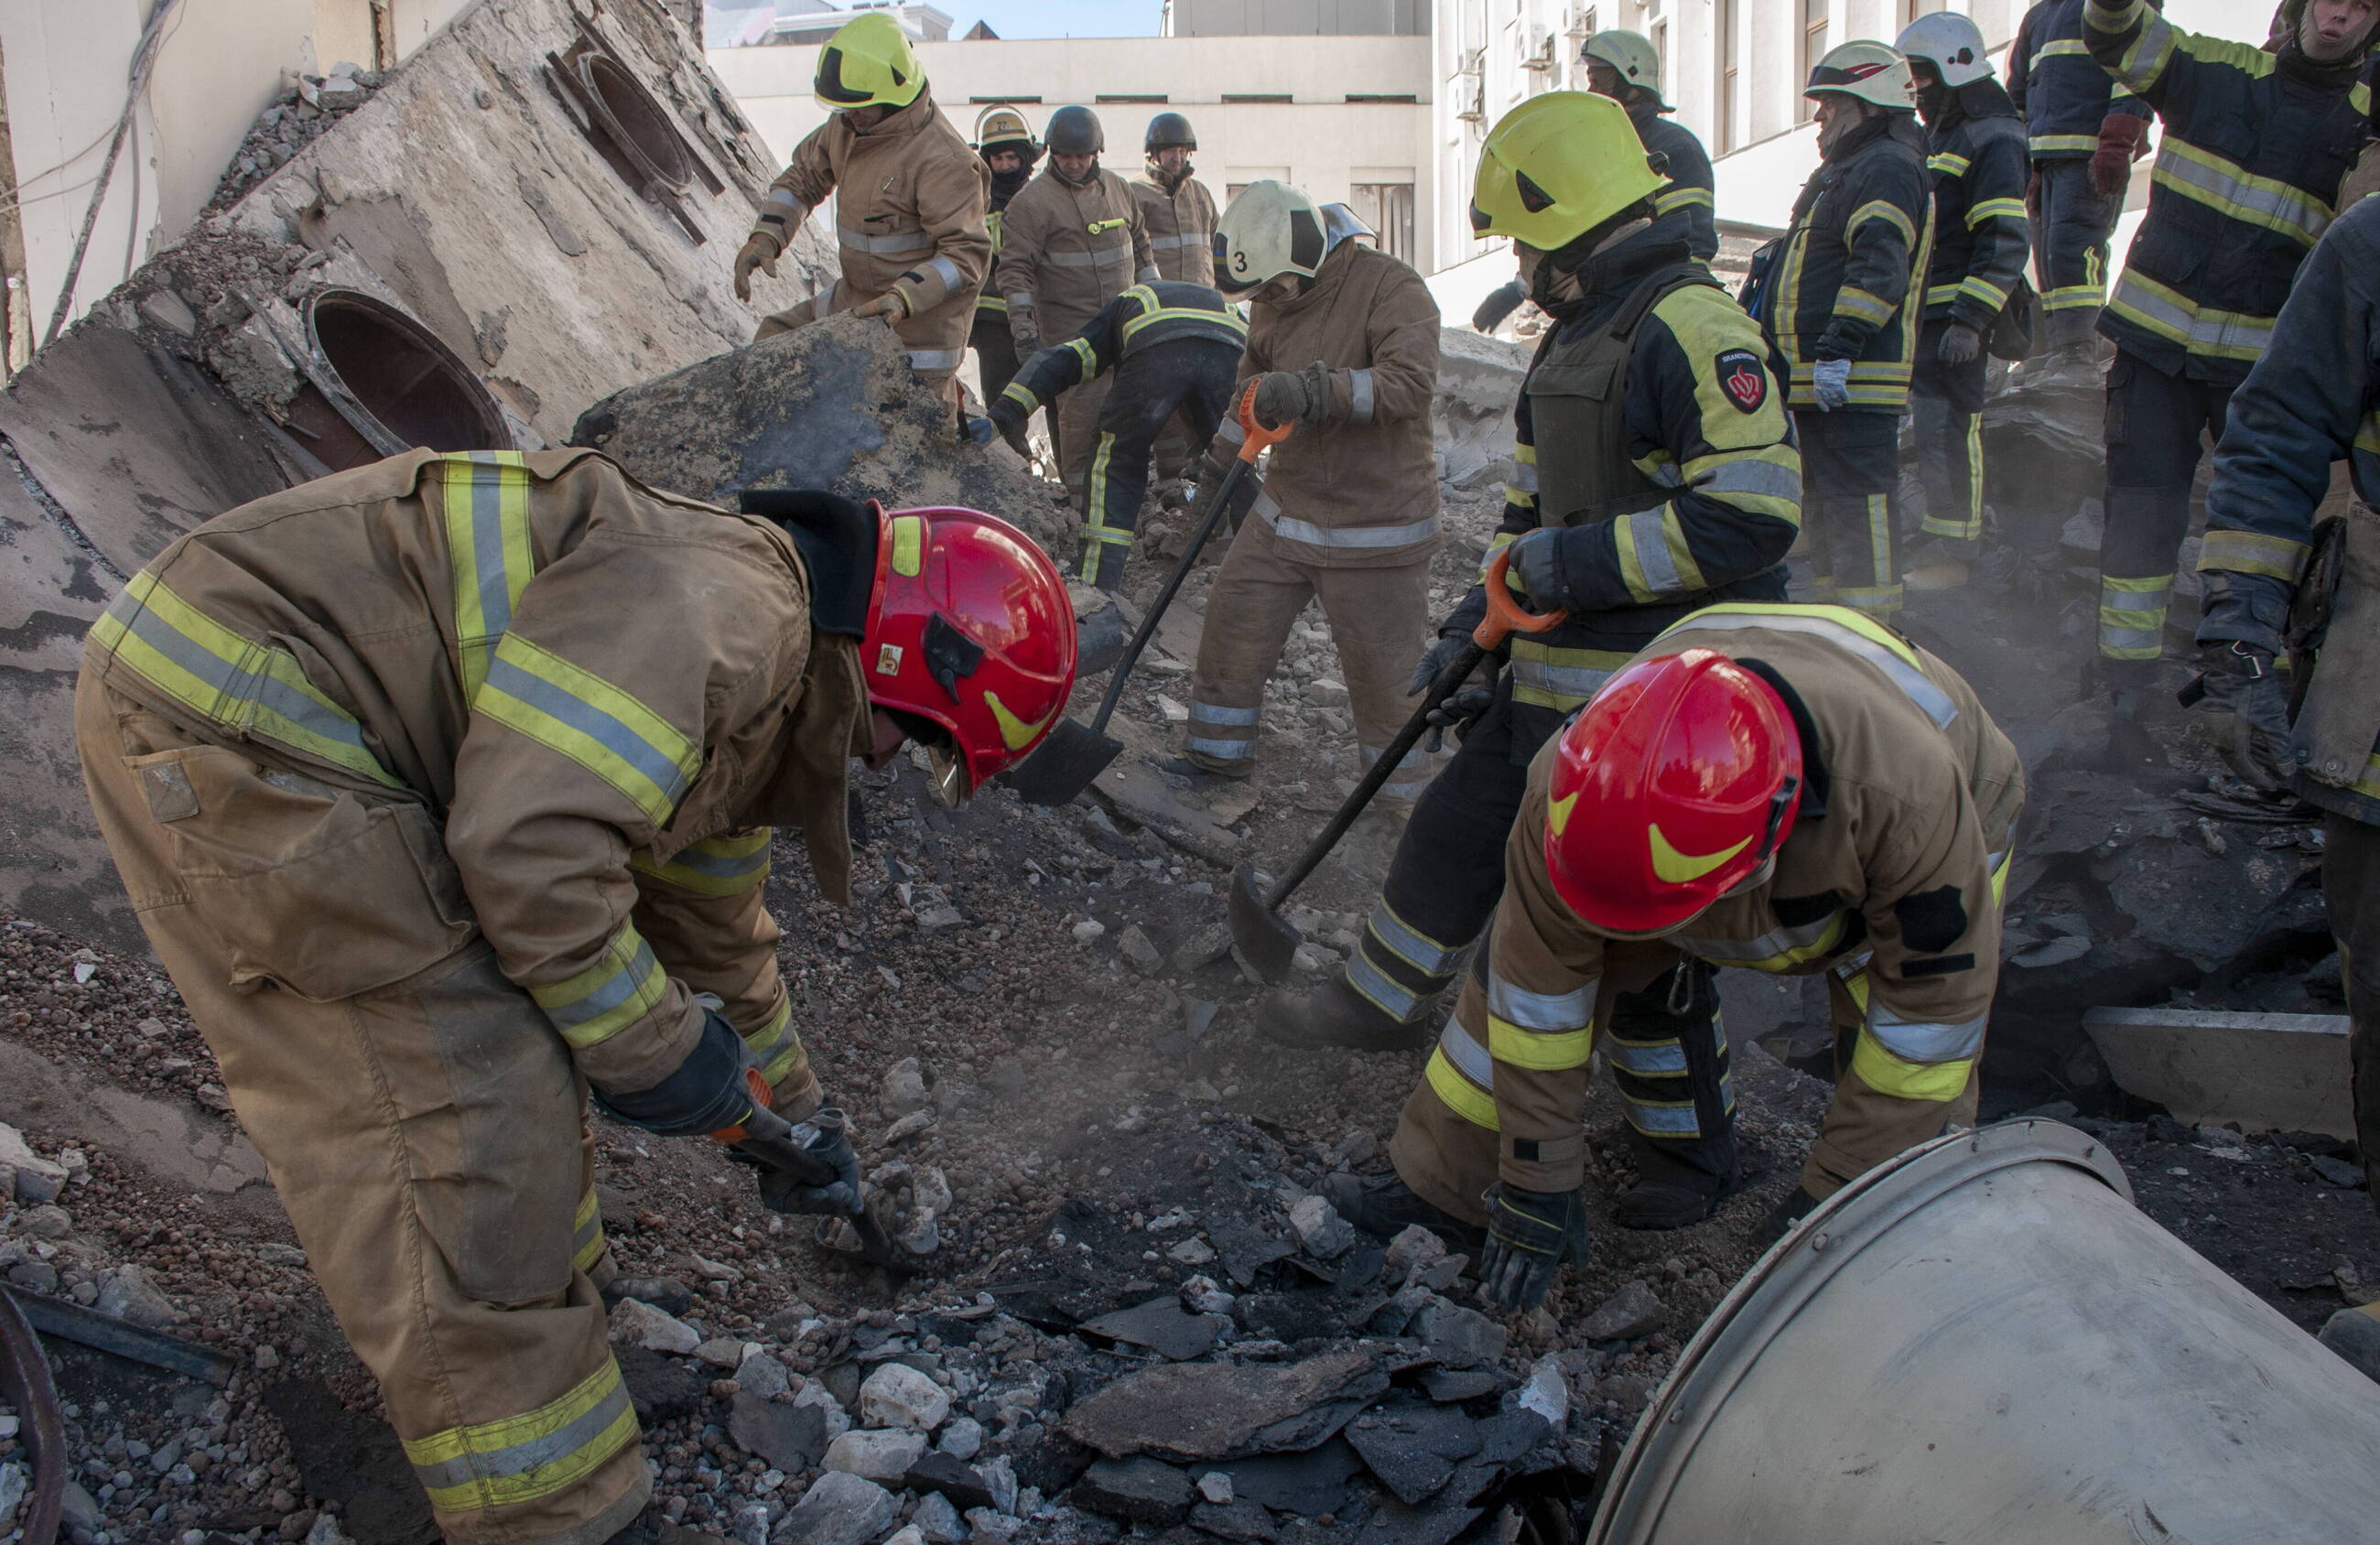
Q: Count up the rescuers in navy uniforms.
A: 9